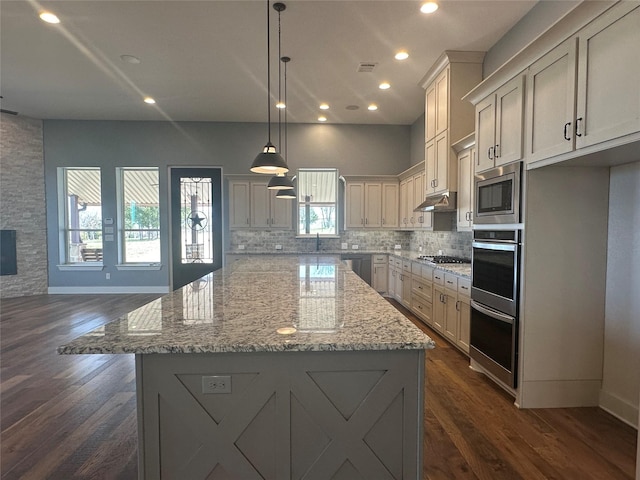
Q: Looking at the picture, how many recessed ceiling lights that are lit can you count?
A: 9